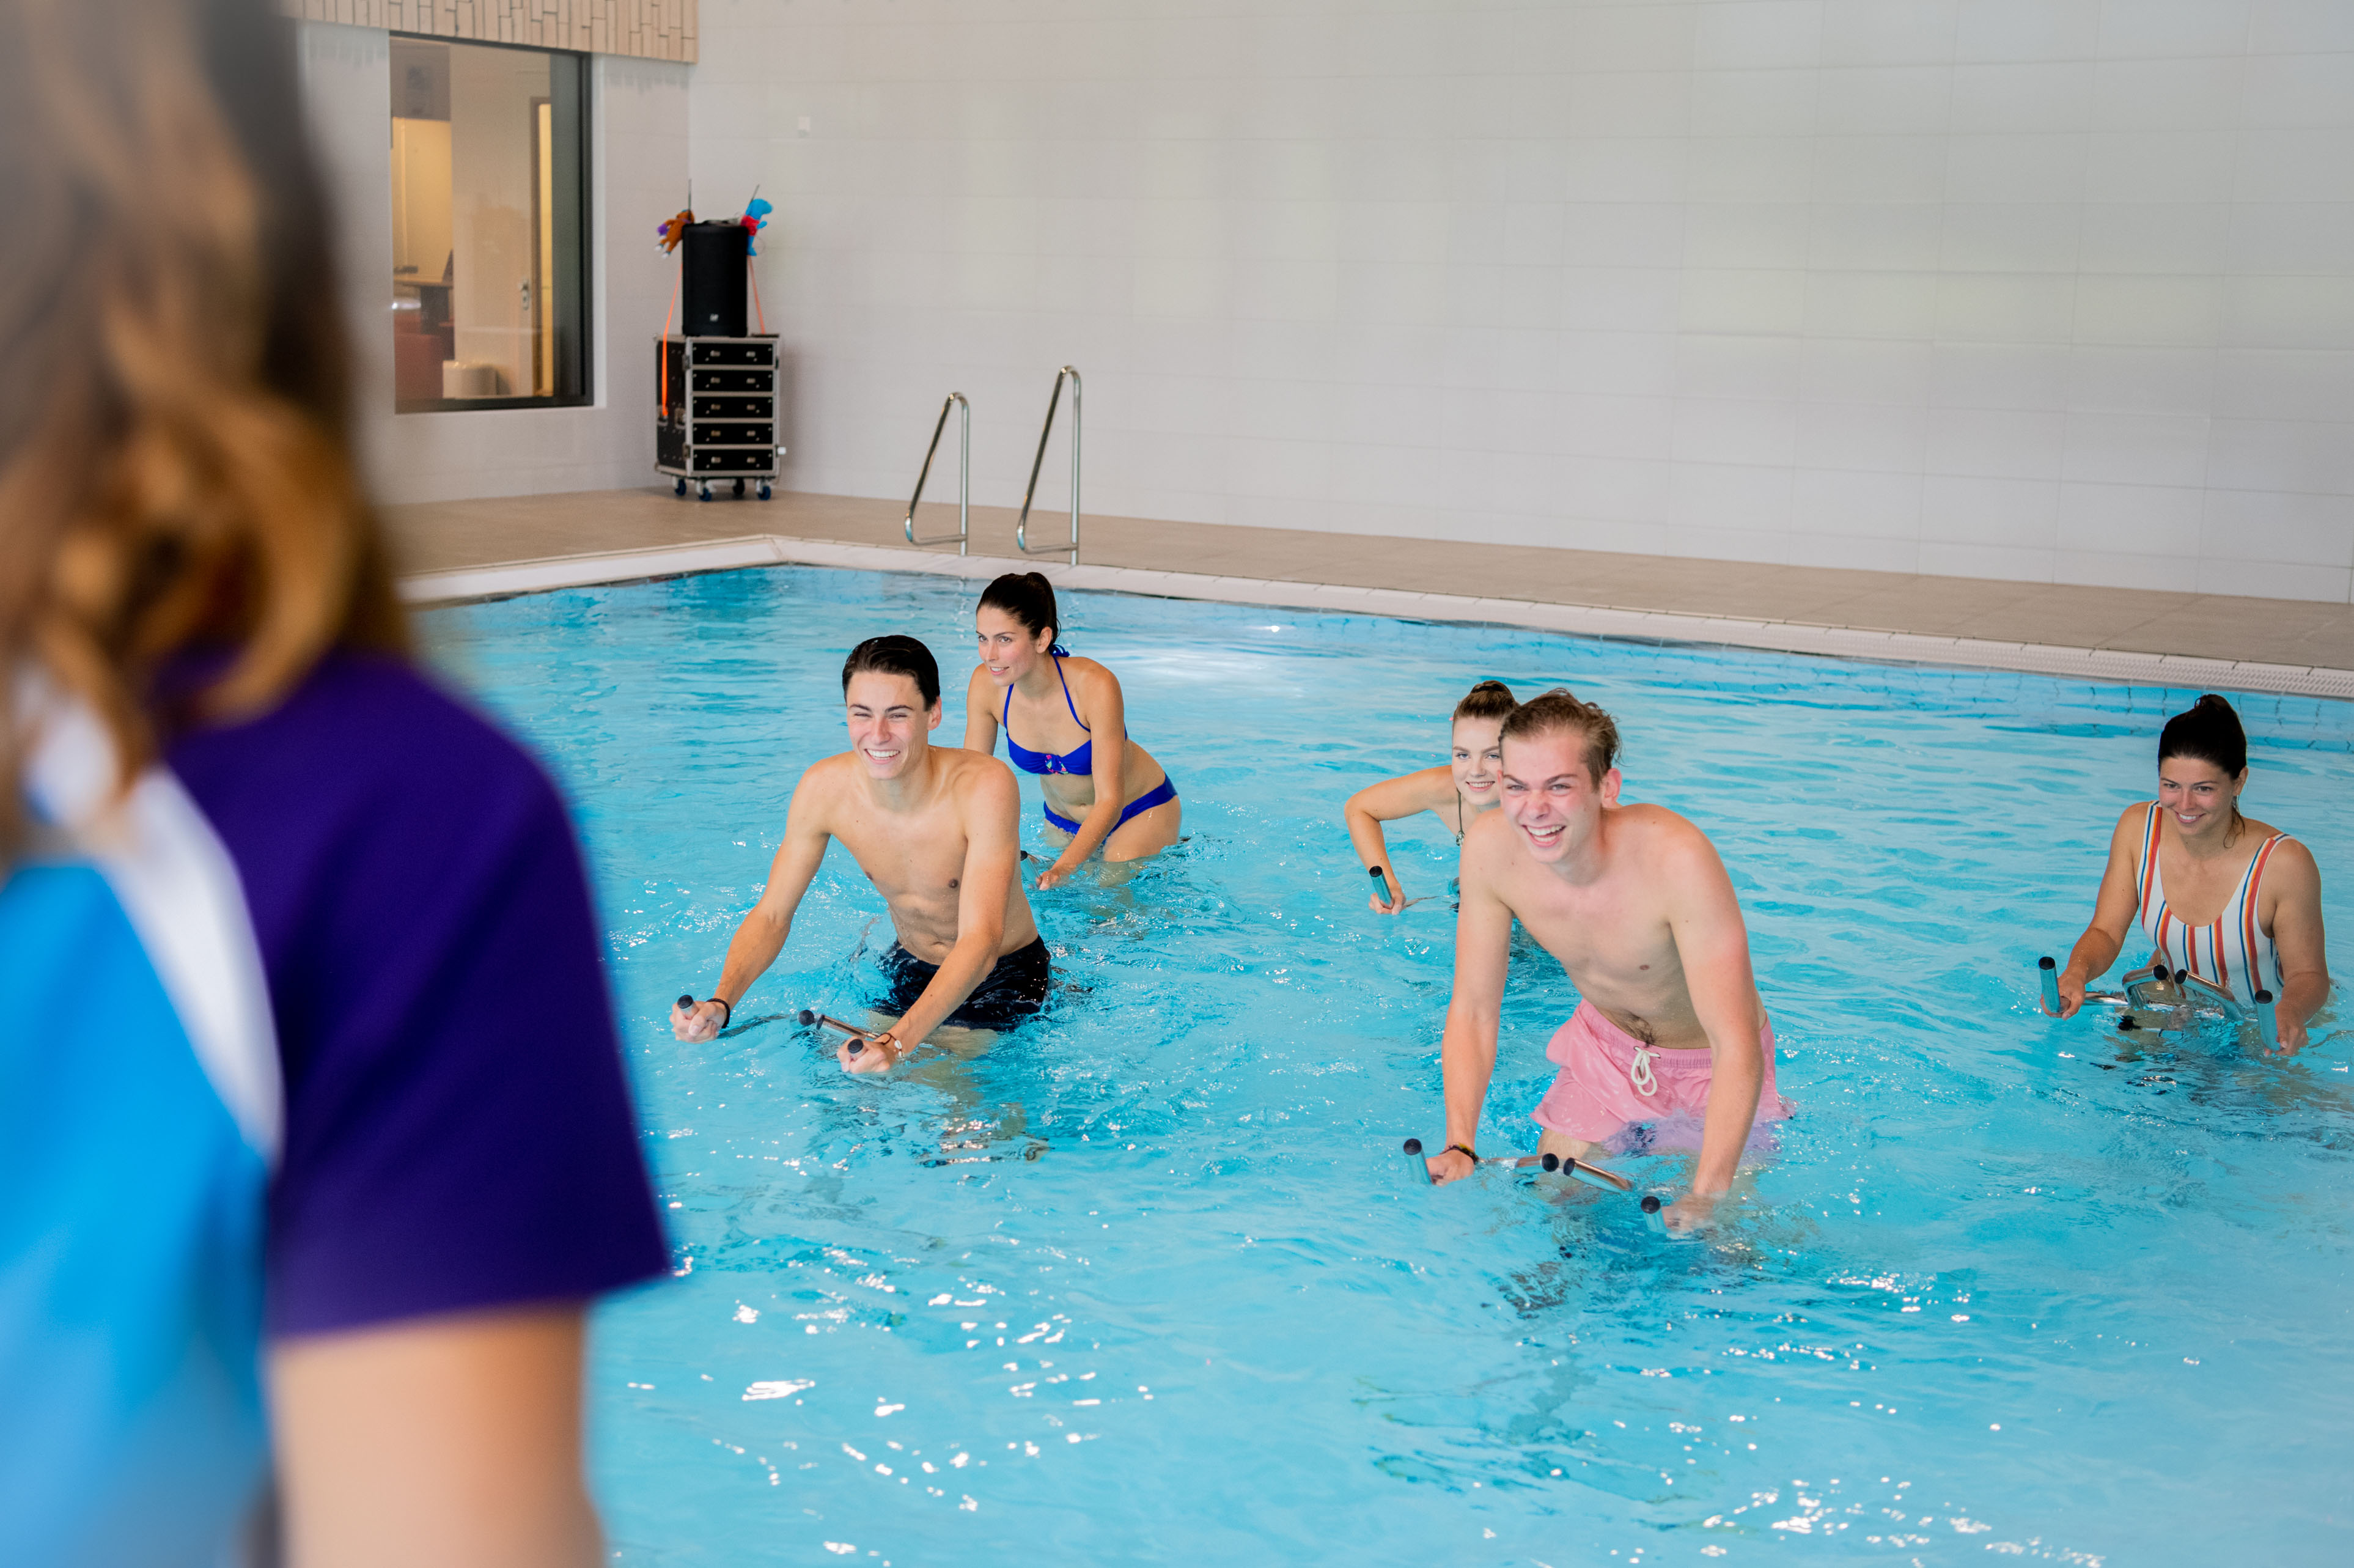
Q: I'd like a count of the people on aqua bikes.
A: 5